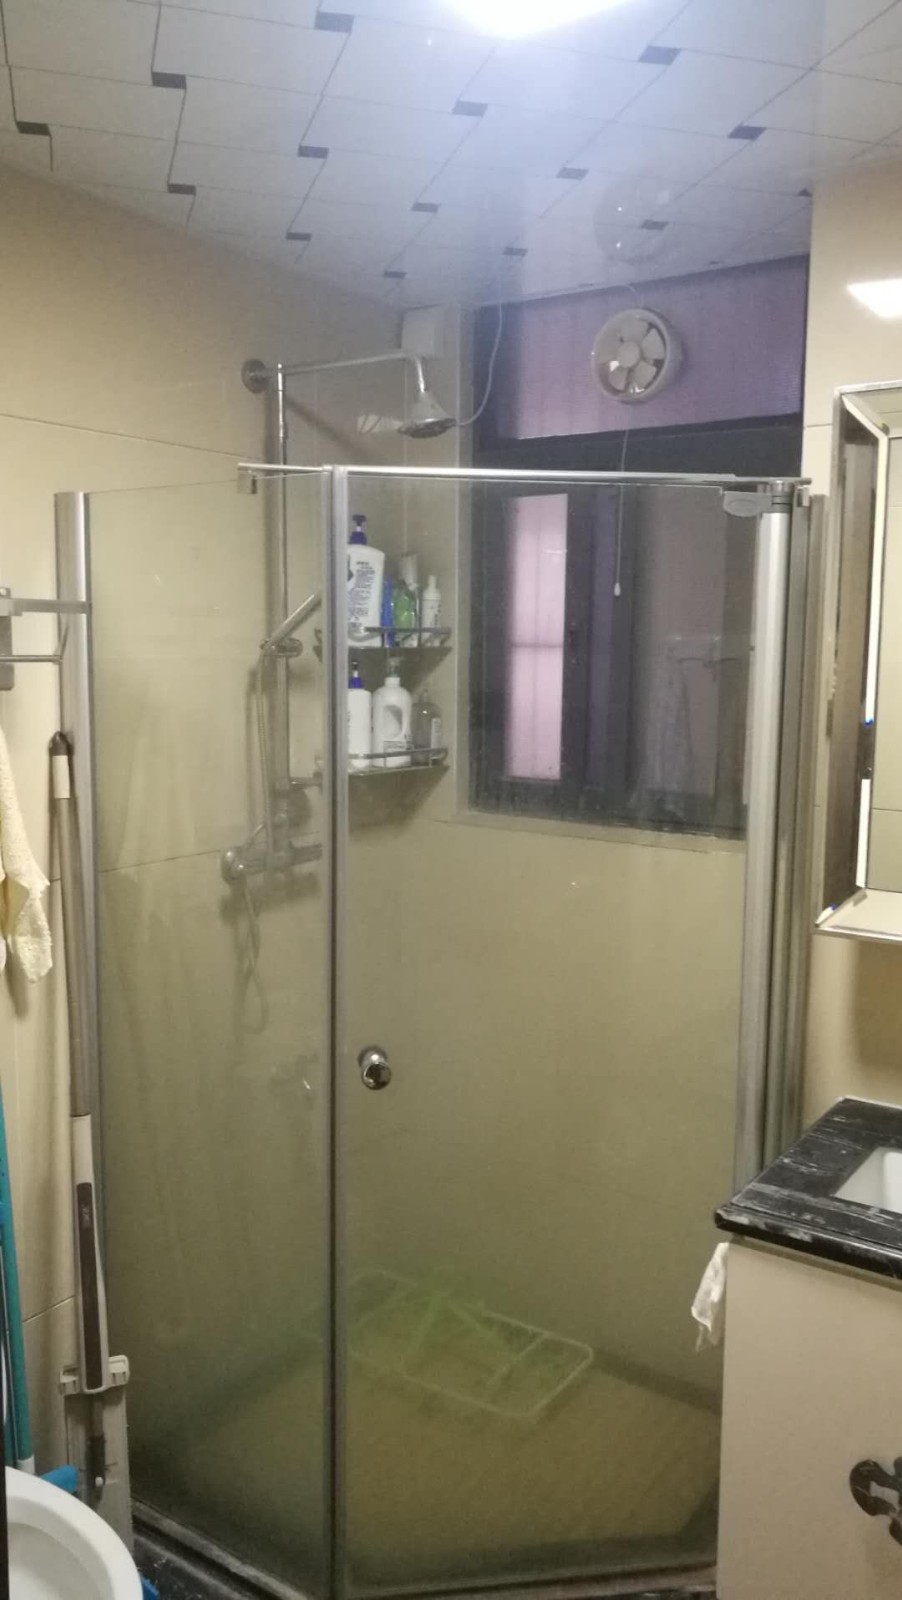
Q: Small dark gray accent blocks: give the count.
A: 15